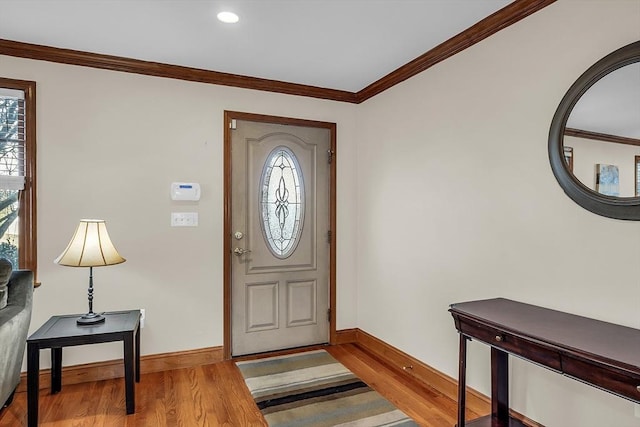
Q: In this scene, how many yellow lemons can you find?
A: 0